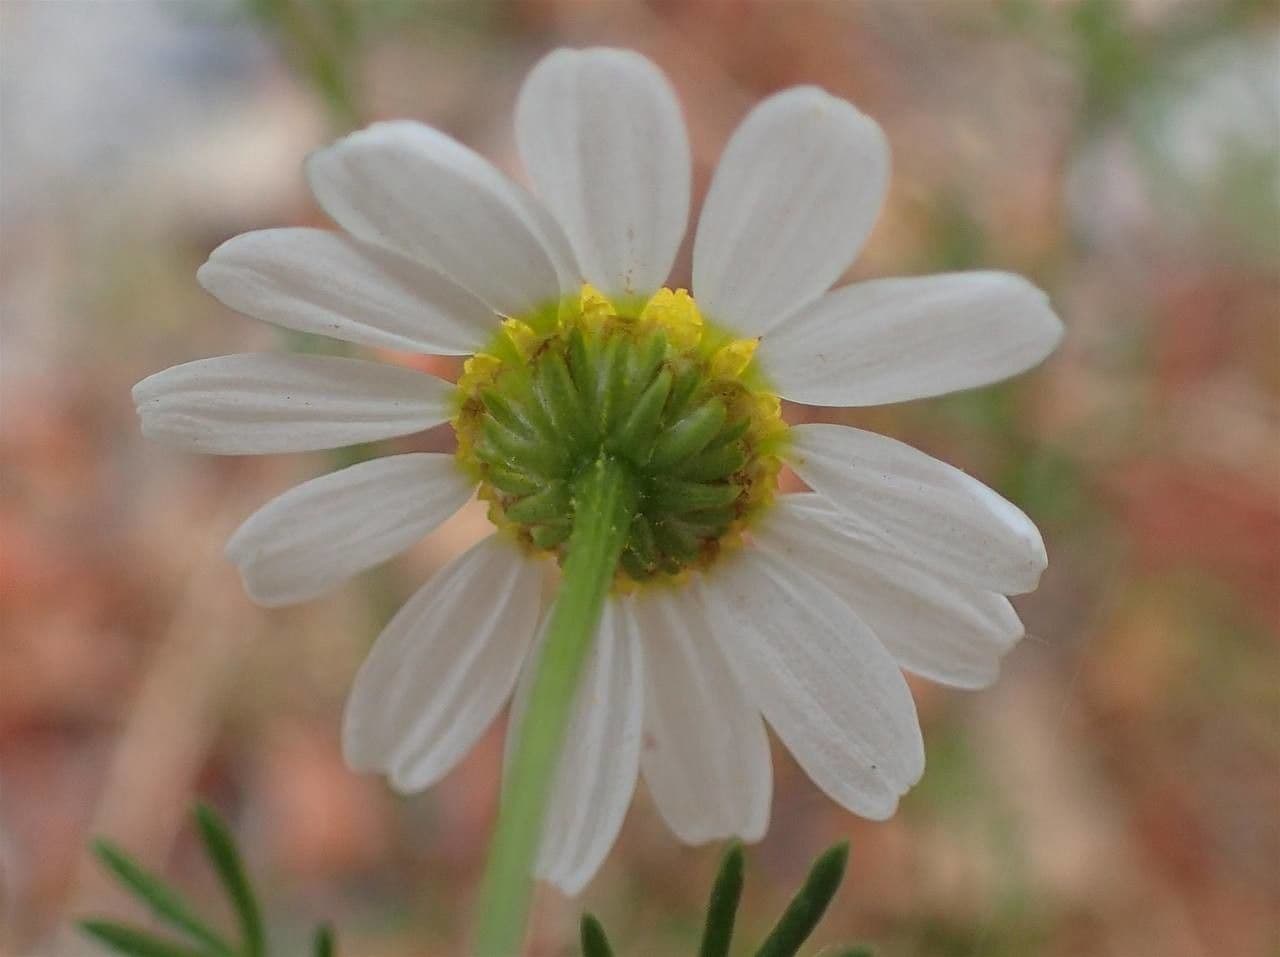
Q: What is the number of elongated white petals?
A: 13